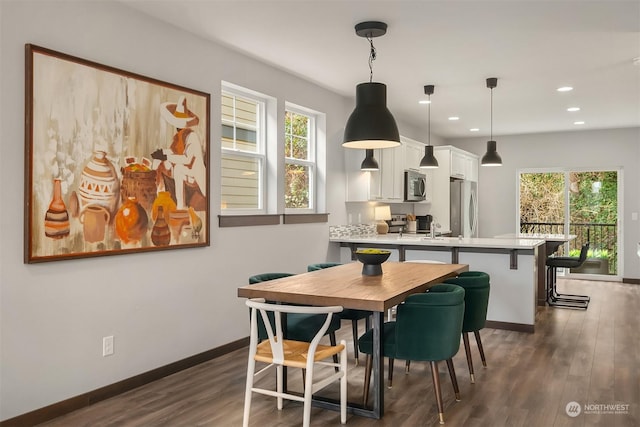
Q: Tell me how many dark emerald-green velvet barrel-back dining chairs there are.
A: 4